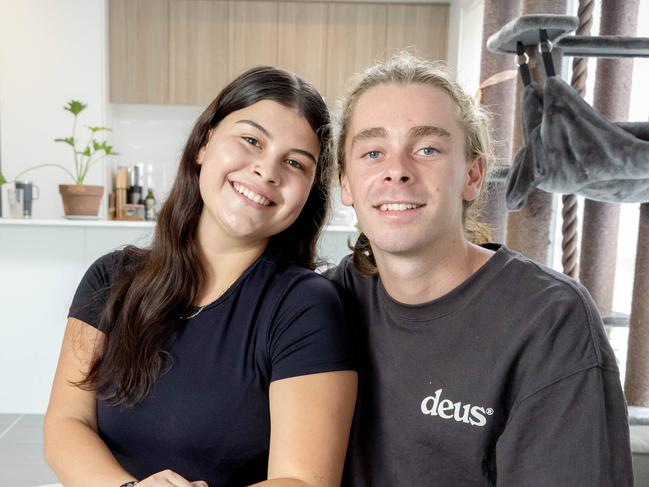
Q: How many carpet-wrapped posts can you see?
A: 4